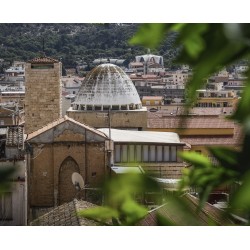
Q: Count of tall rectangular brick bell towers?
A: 1